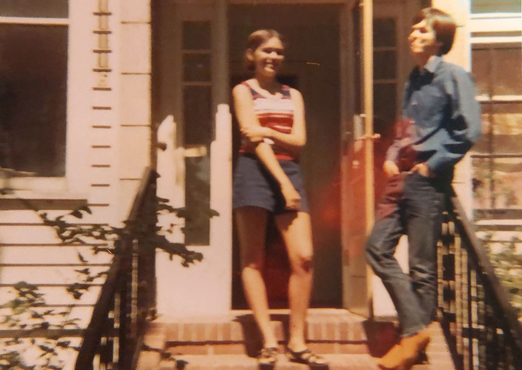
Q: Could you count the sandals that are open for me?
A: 2